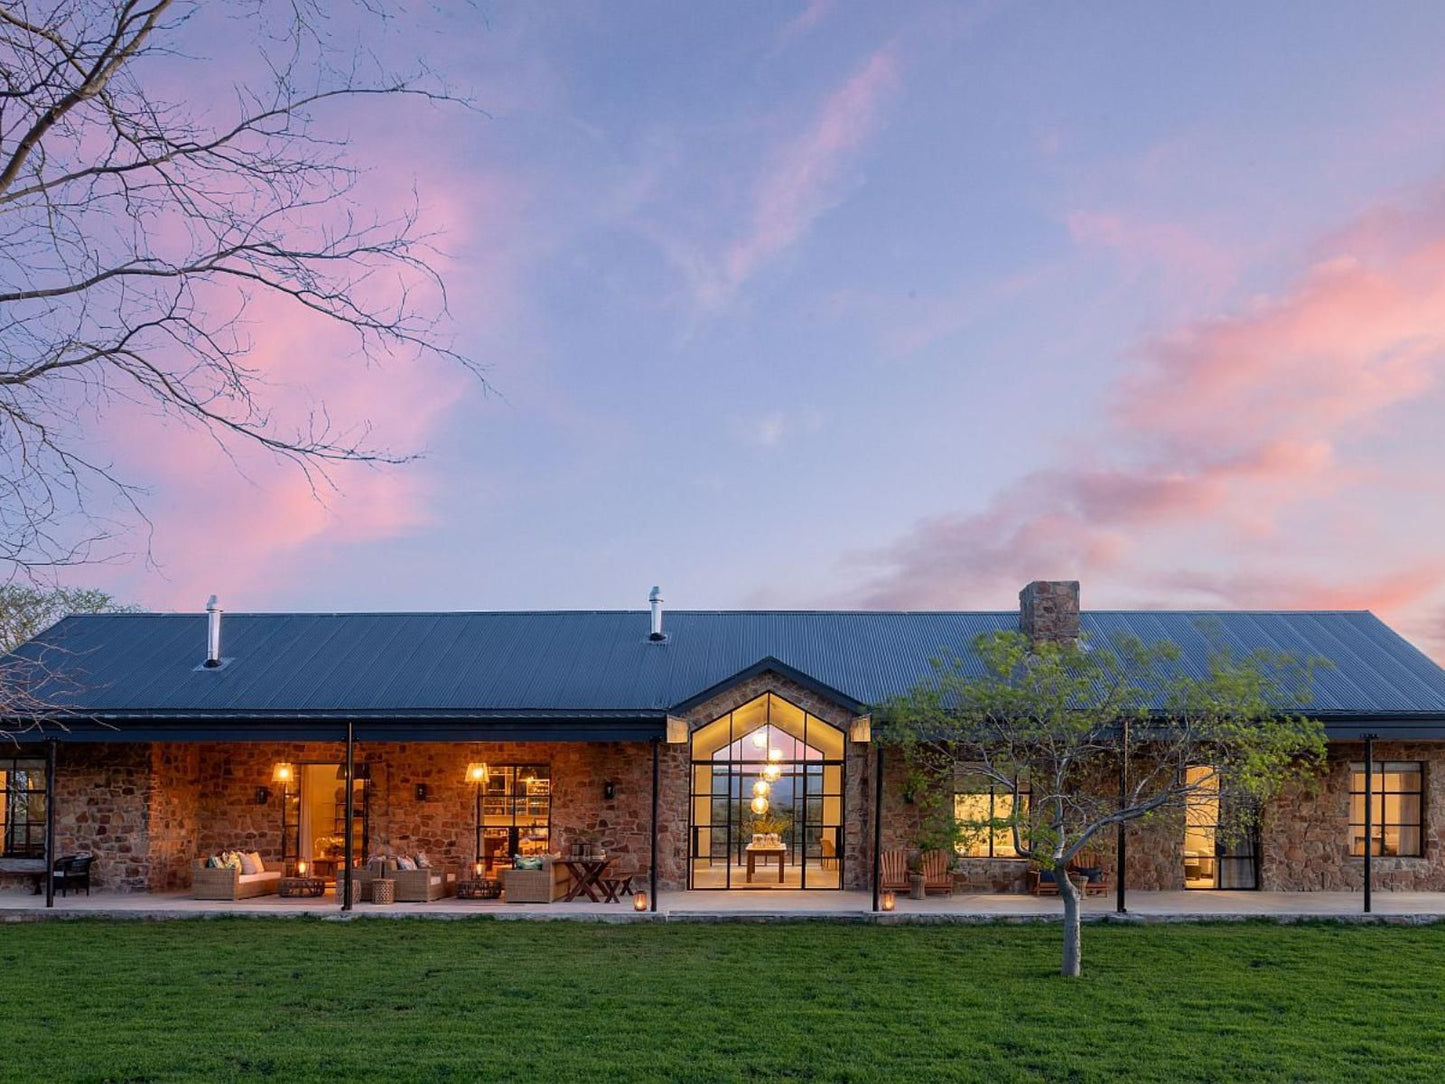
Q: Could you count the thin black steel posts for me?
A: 6